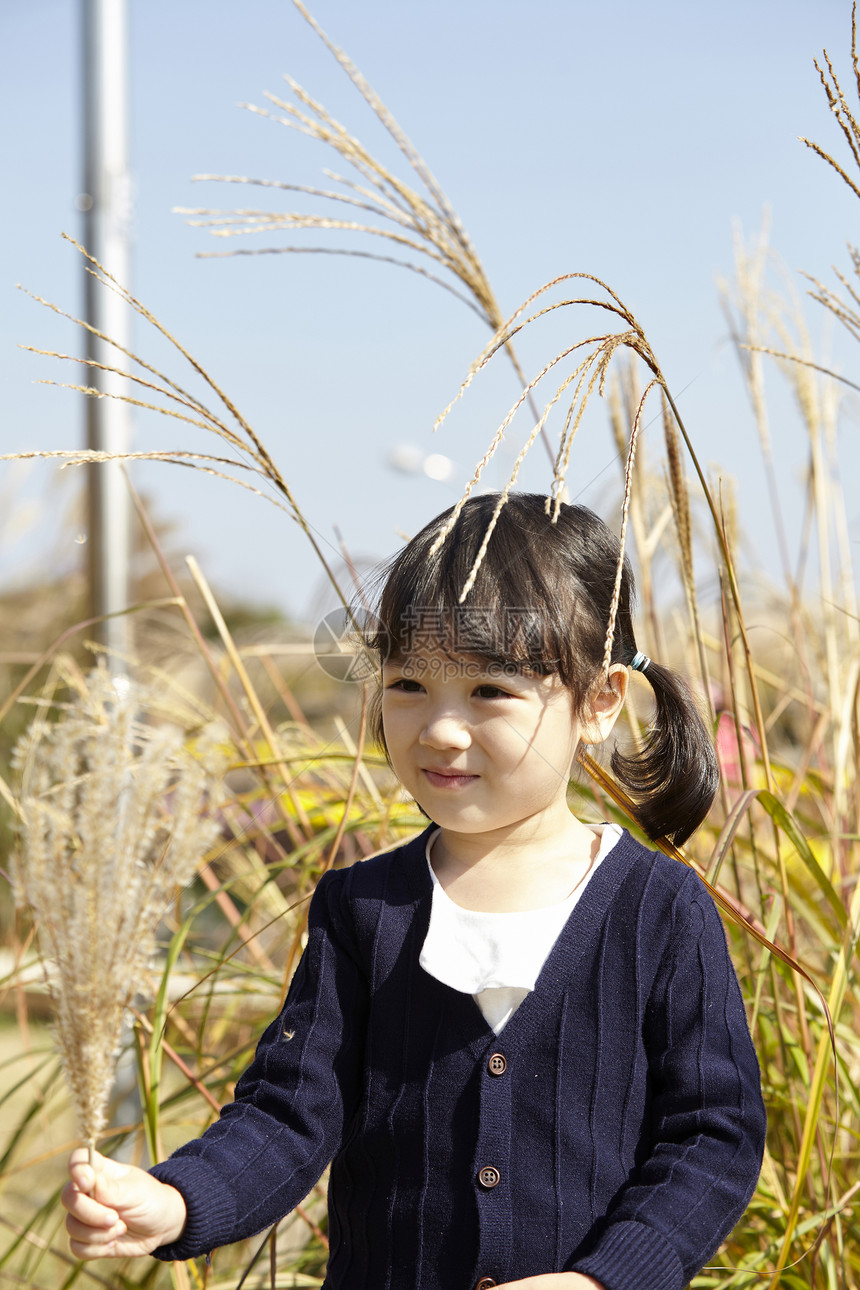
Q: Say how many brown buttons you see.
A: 3